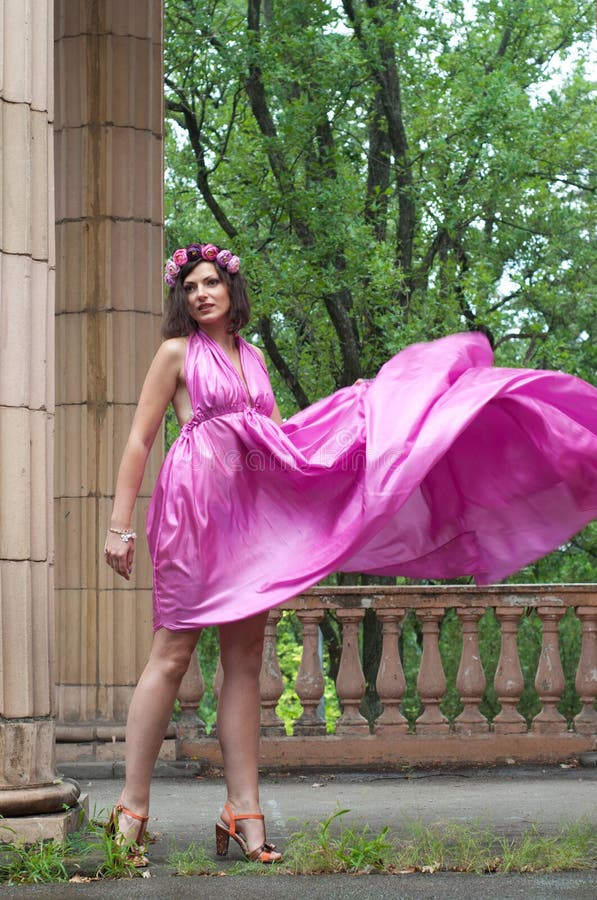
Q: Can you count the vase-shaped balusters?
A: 11